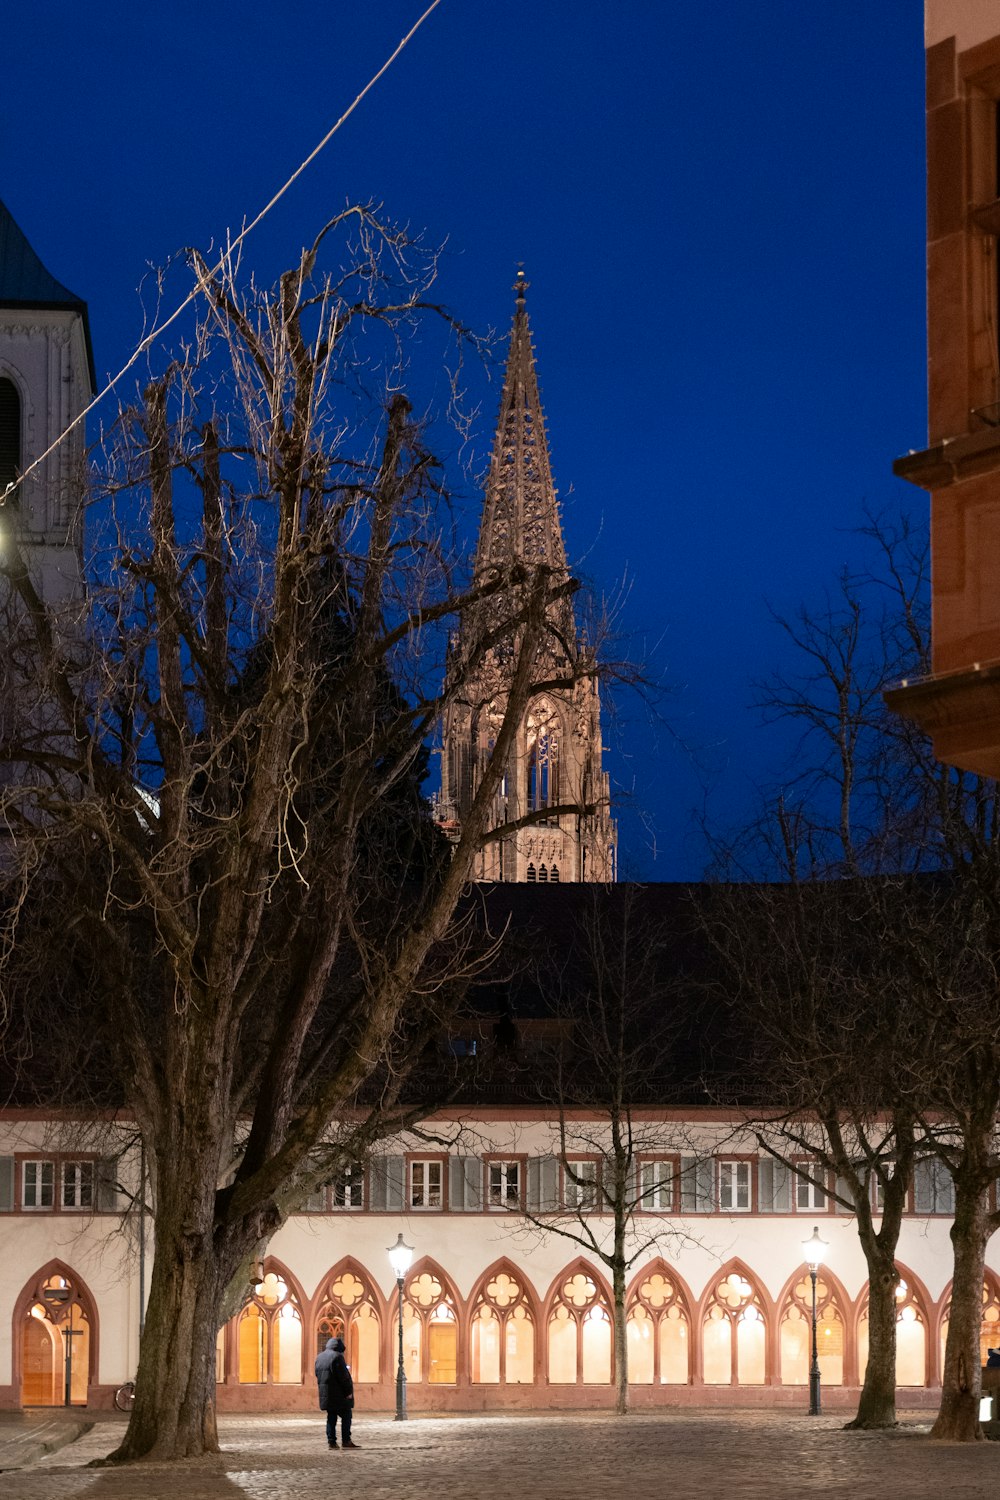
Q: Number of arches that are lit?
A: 11